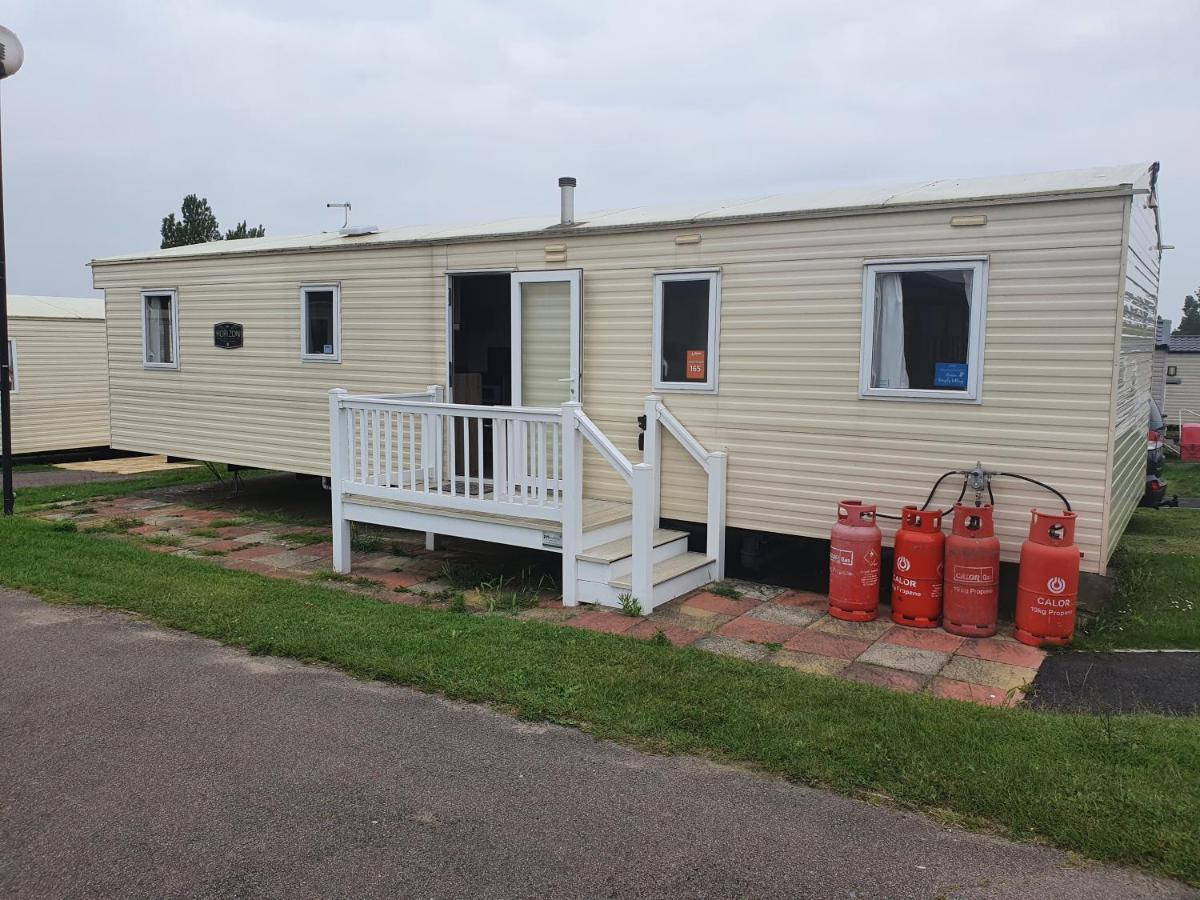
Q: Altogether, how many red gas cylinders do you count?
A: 4